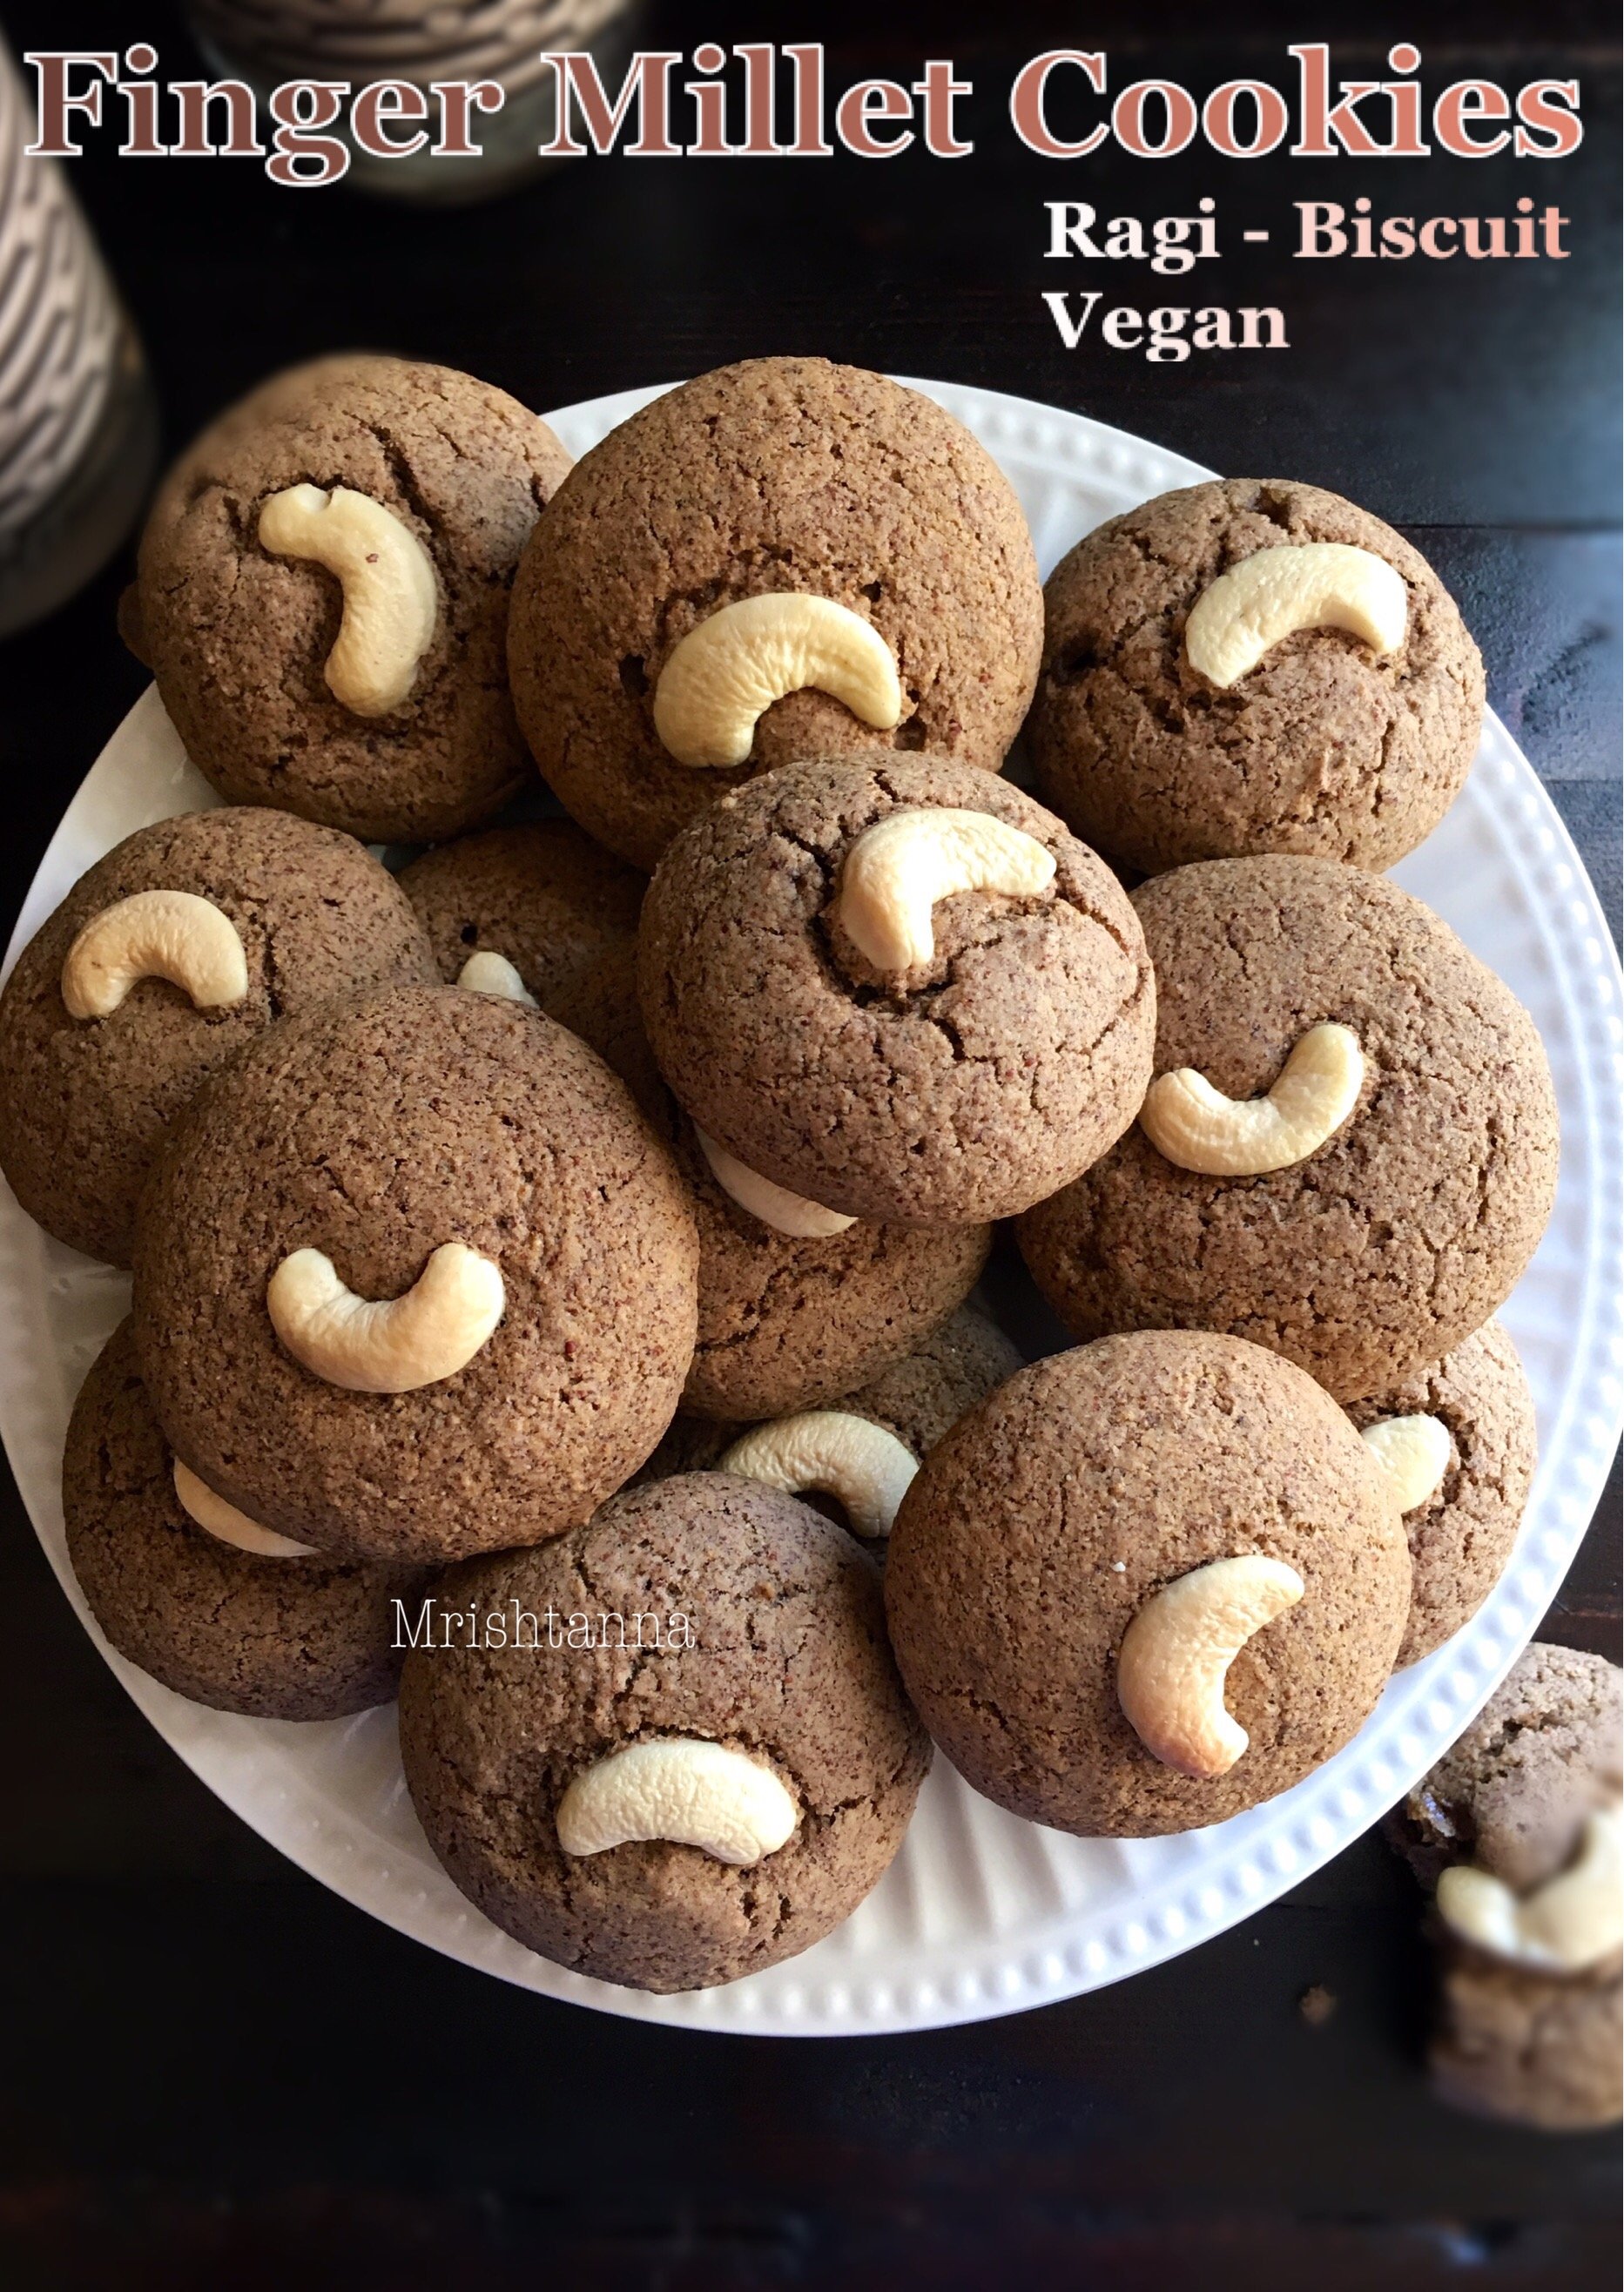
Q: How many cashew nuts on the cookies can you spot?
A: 15